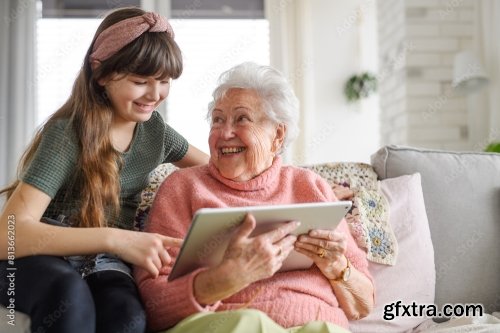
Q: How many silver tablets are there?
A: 1